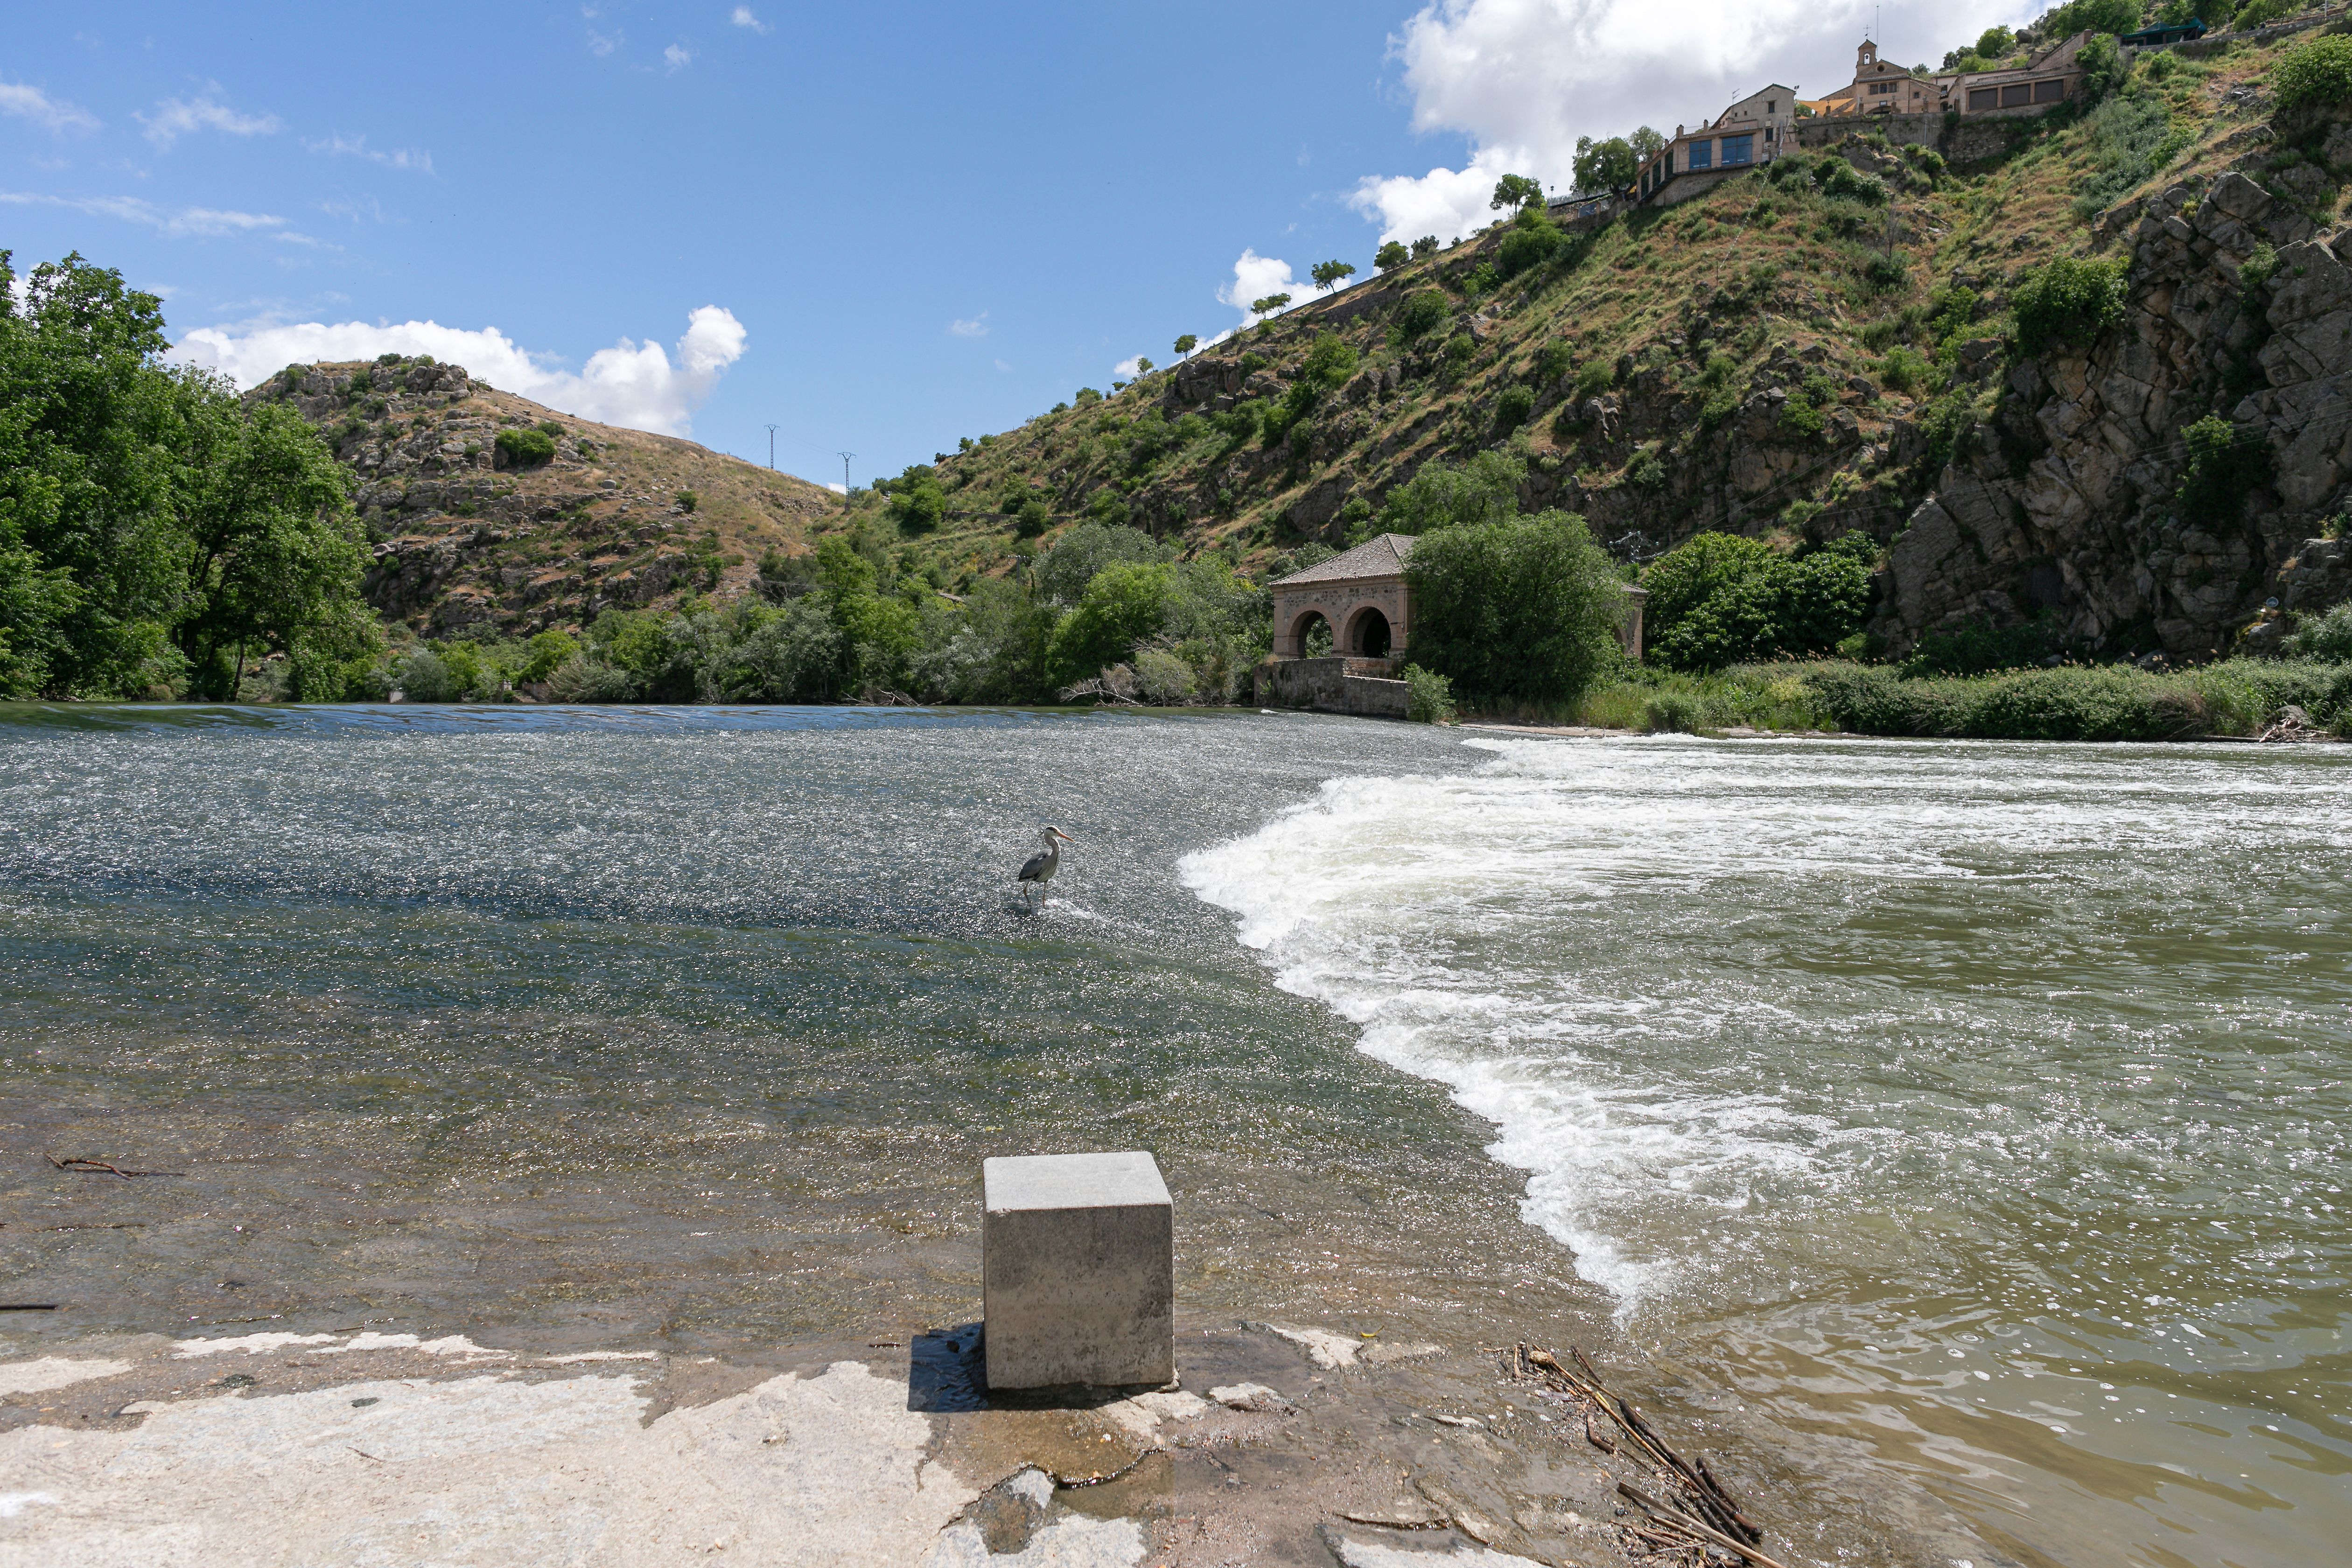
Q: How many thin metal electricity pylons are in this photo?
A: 2